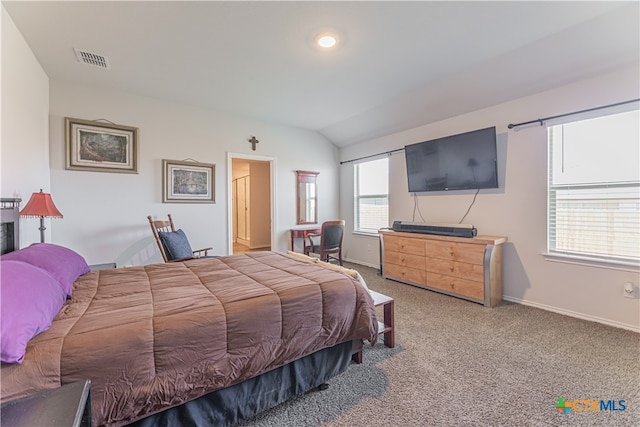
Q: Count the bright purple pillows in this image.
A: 2